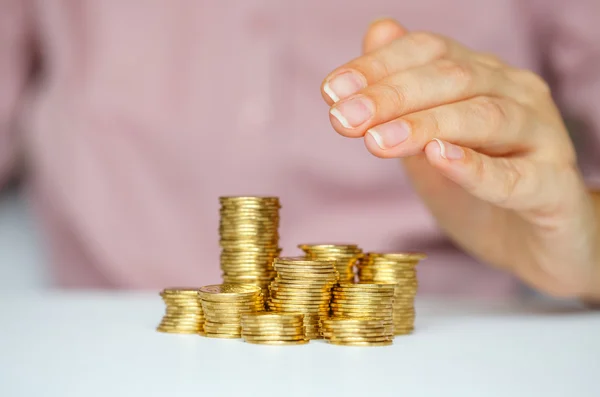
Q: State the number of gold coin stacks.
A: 9